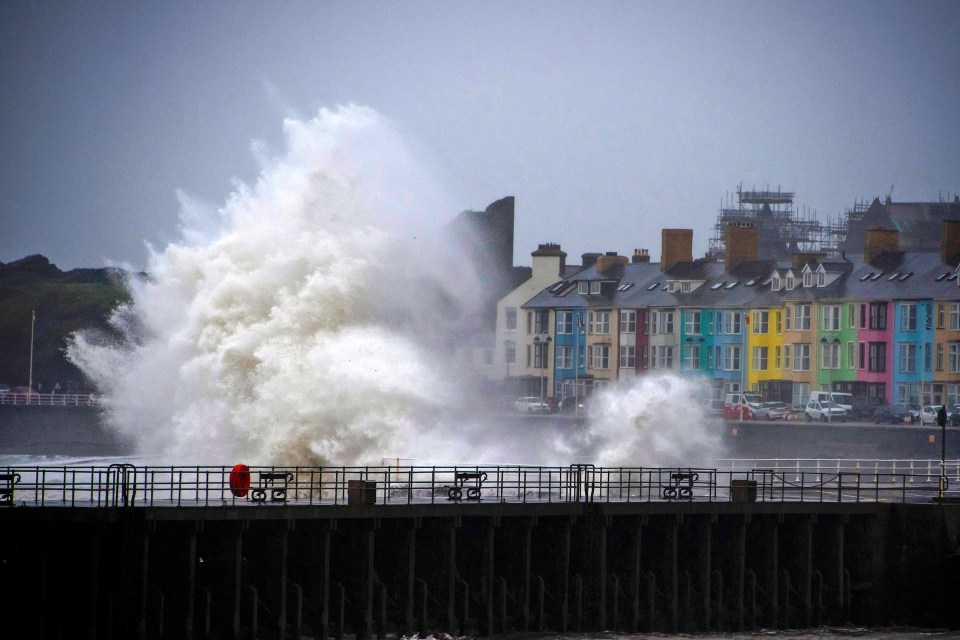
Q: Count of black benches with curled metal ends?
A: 4